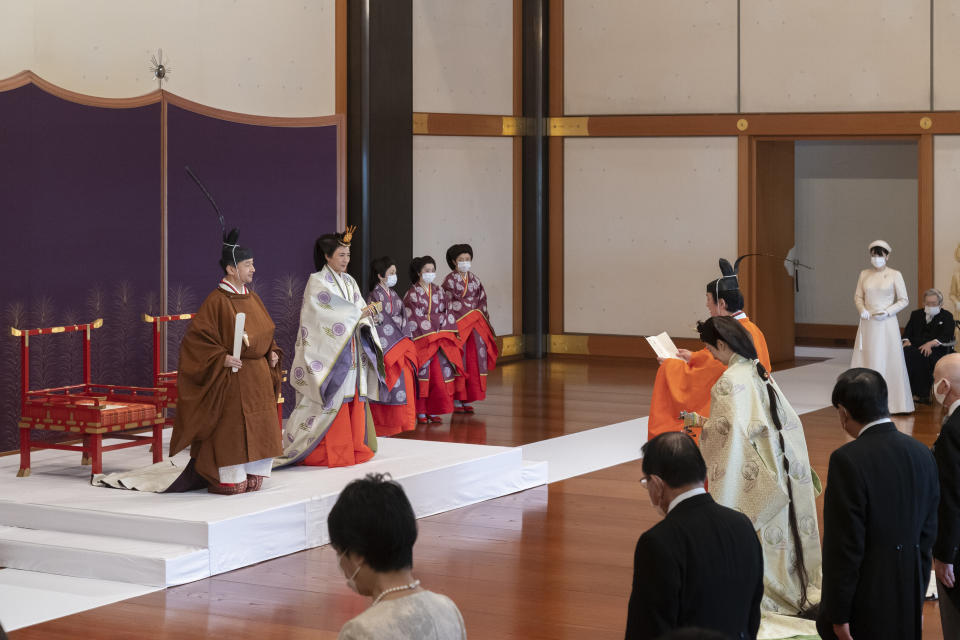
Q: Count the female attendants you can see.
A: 3